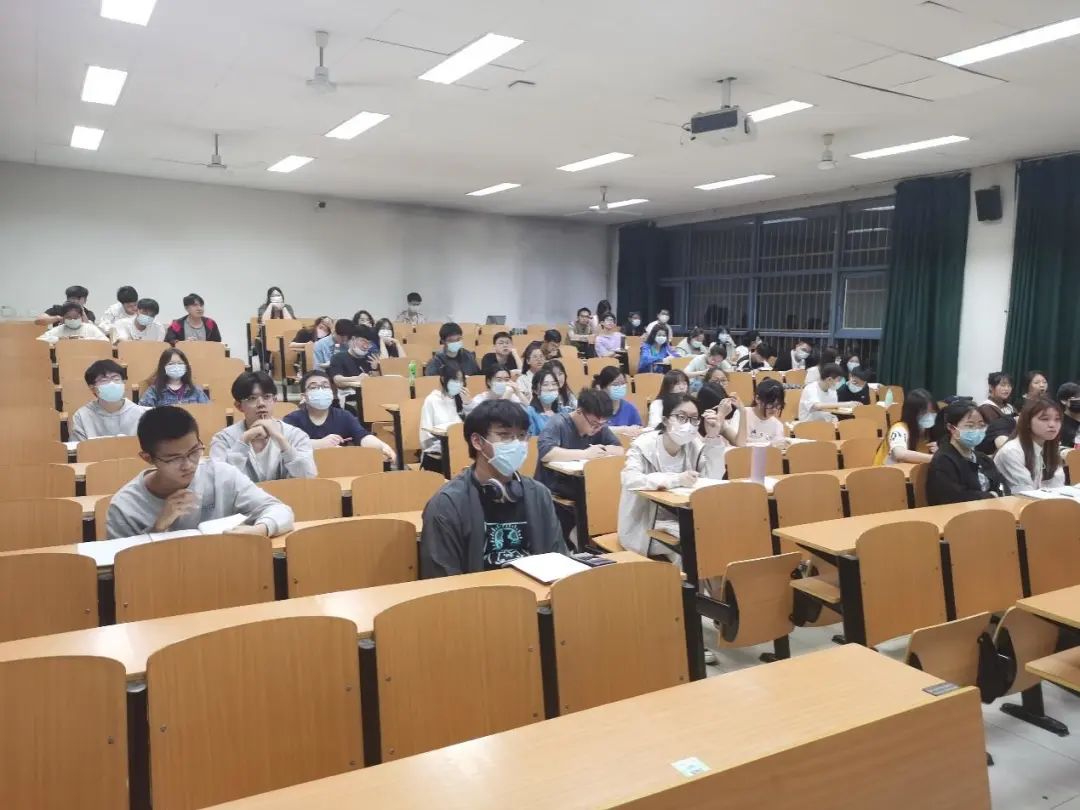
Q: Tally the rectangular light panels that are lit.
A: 13